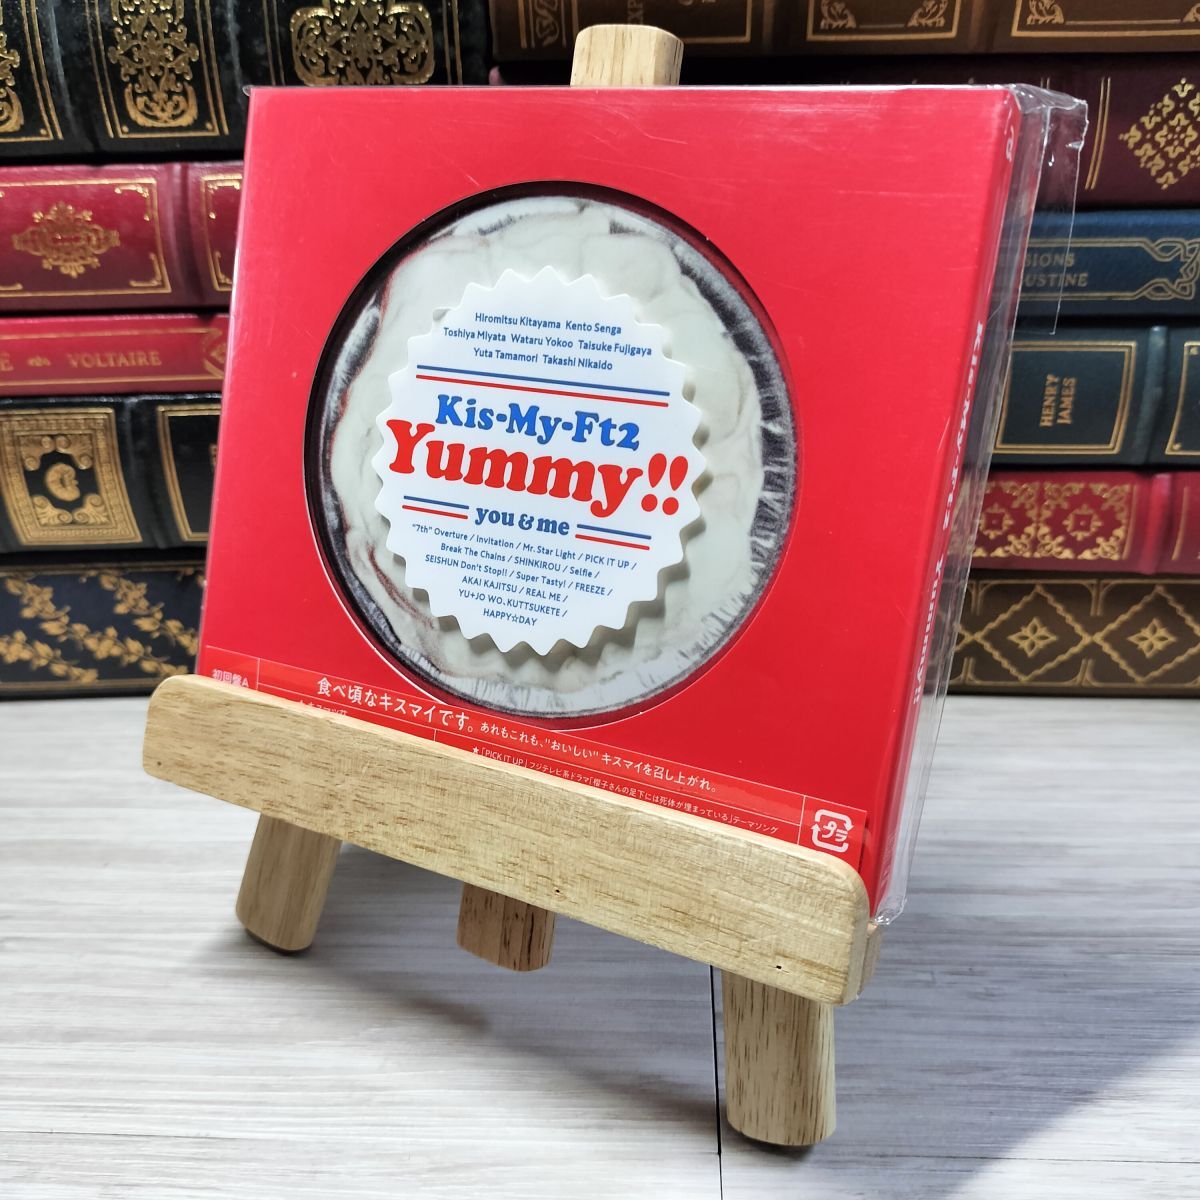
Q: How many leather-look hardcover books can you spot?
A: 11